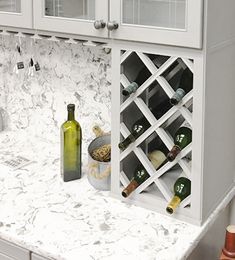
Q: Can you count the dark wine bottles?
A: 6